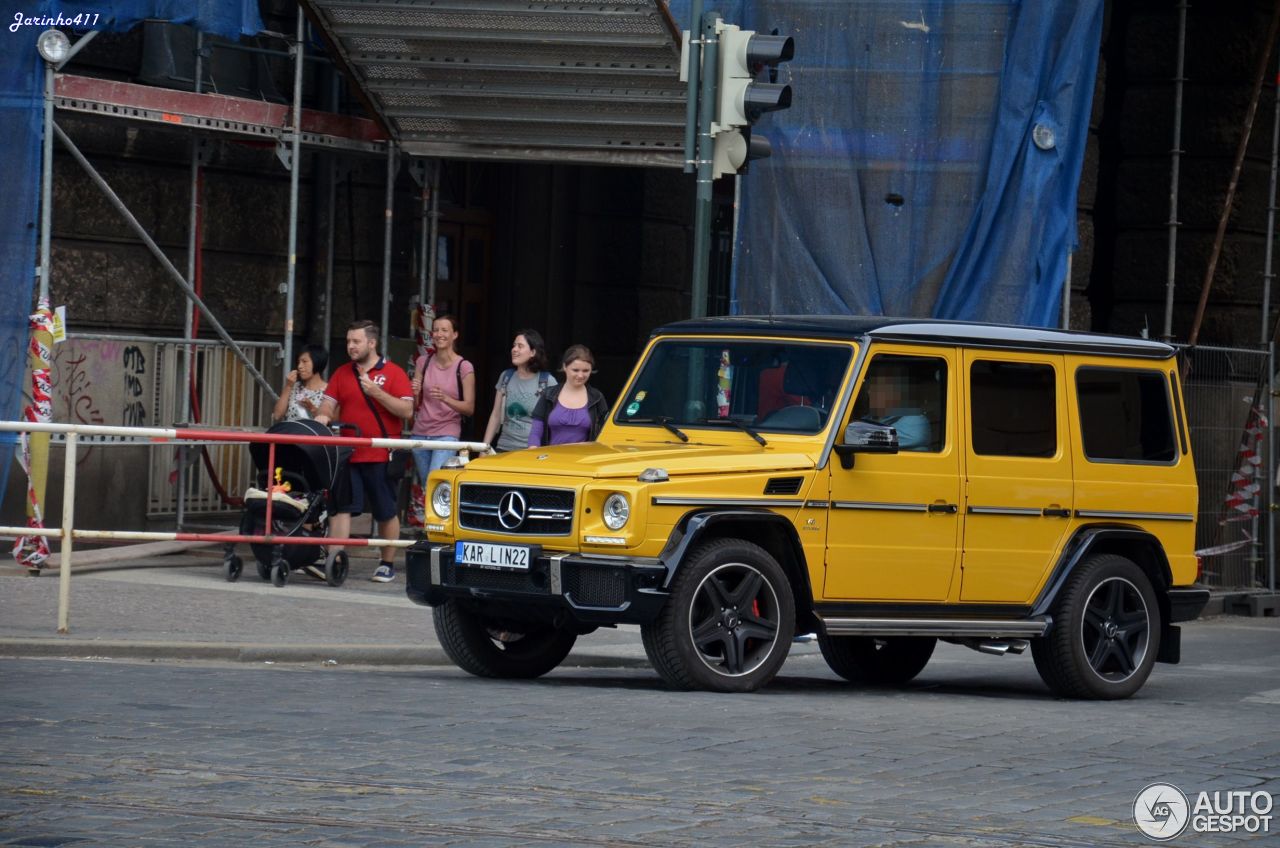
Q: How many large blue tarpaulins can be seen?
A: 2